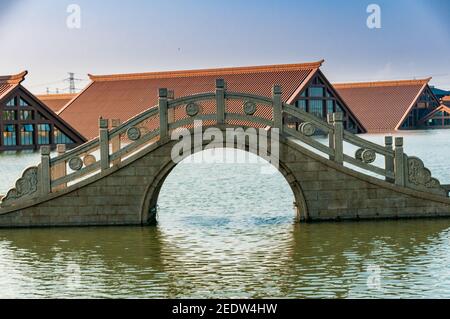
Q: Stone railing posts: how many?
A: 12